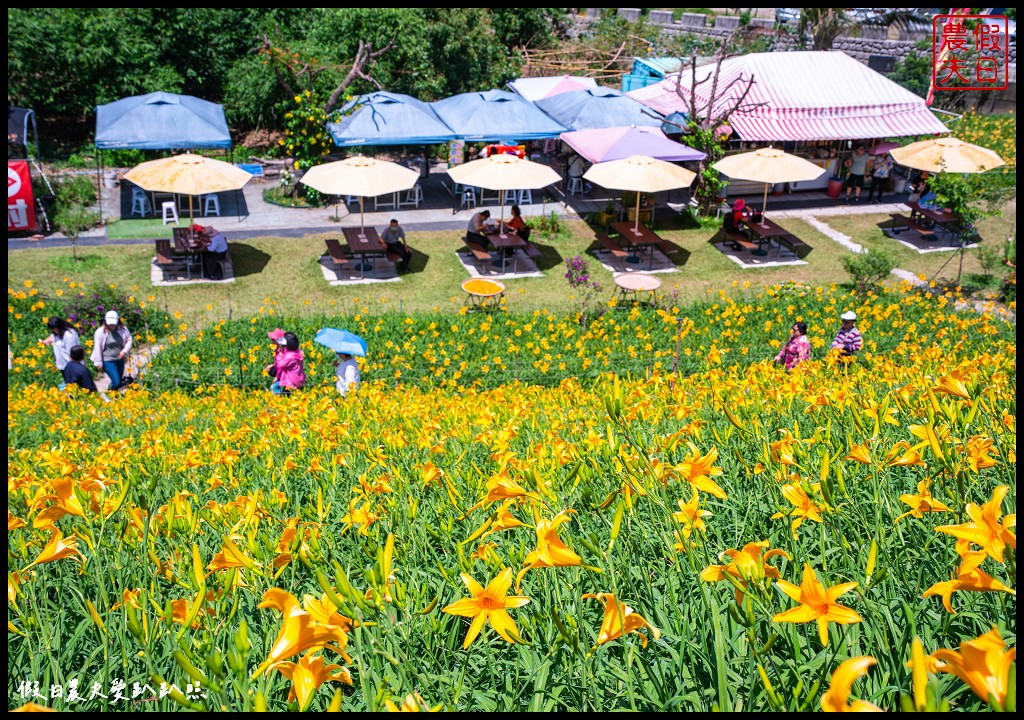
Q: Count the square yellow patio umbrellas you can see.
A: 0